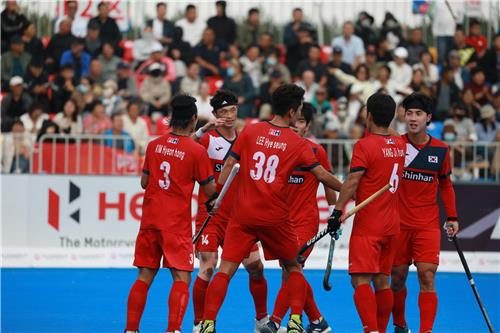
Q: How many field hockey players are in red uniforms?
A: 6